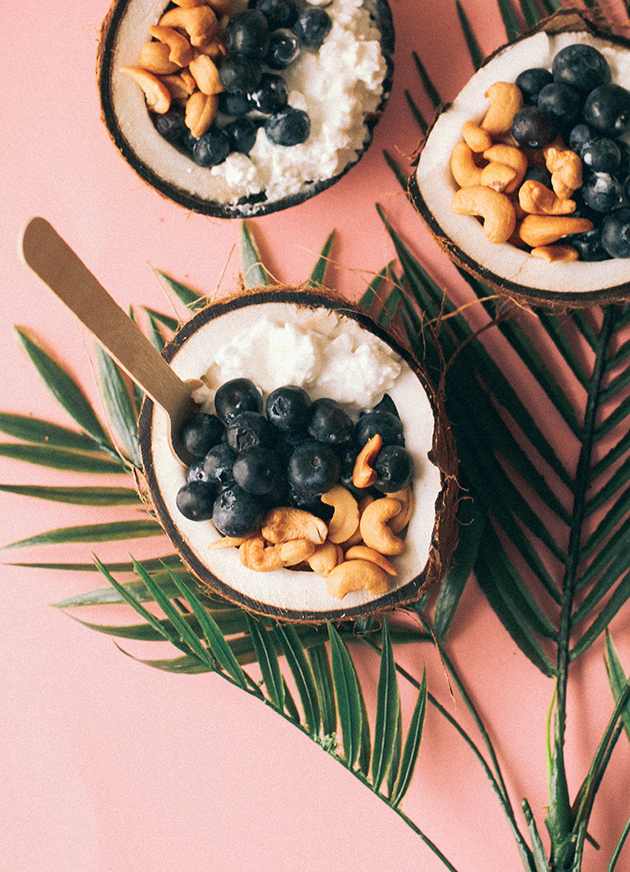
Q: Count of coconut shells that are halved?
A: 3